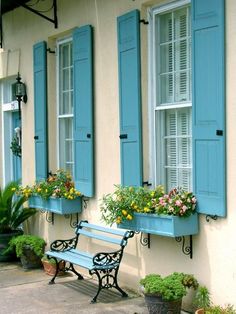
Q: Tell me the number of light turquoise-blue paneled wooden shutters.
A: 4